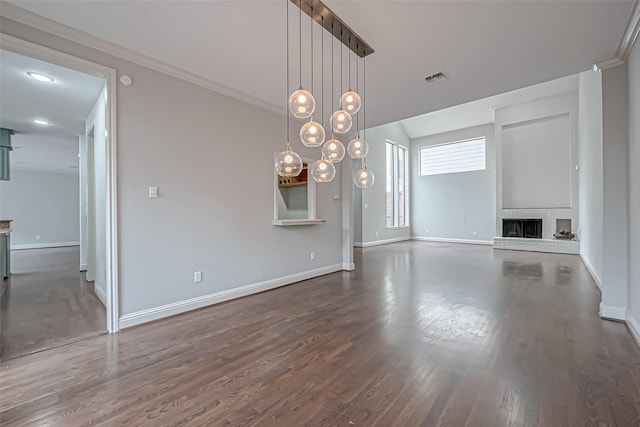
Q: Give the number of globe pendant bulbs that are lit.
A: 9